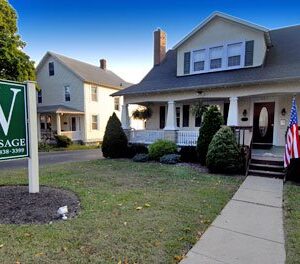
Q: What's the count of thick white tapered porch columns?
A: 3